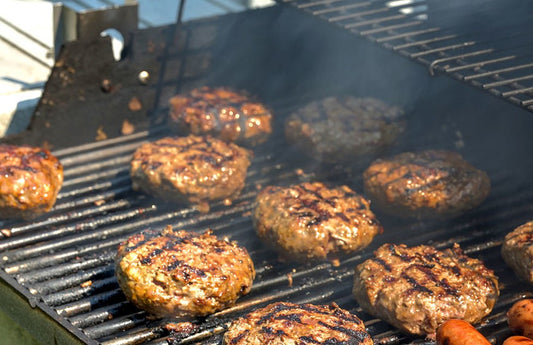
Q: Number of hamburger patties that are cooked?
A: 10